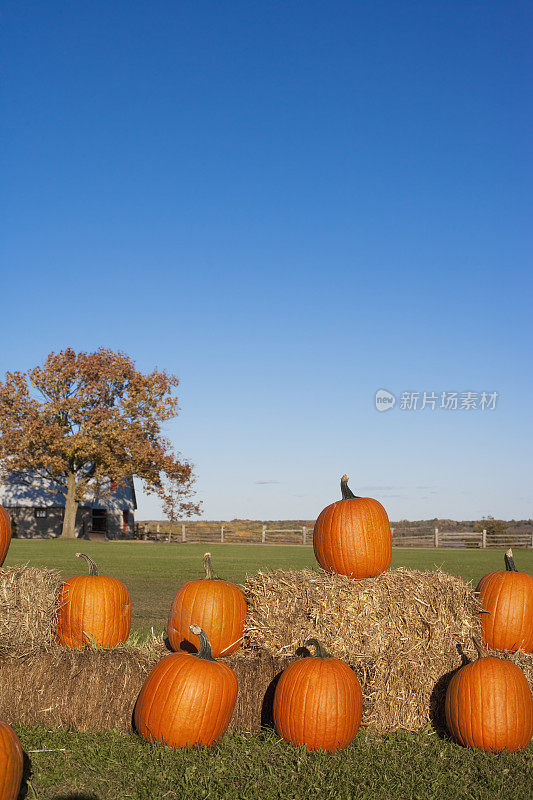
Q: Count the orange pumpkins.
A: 9